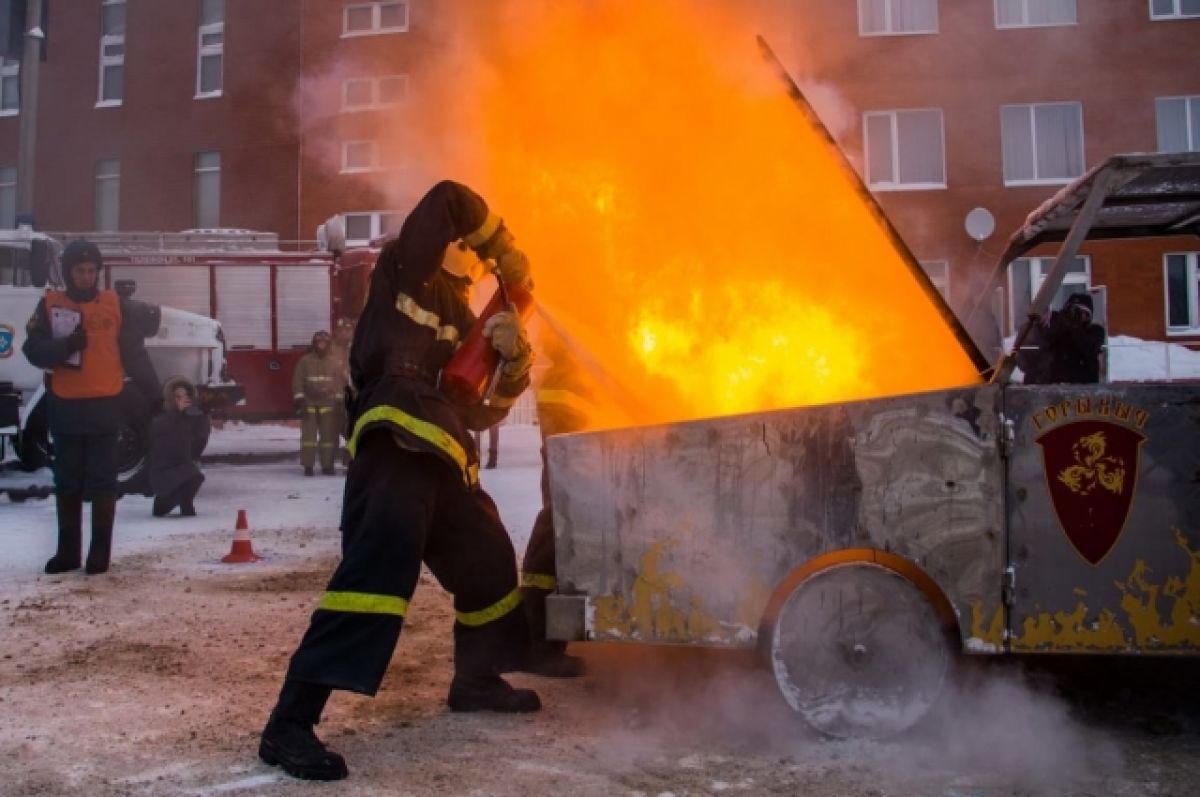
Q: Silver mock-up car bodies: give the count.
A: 1